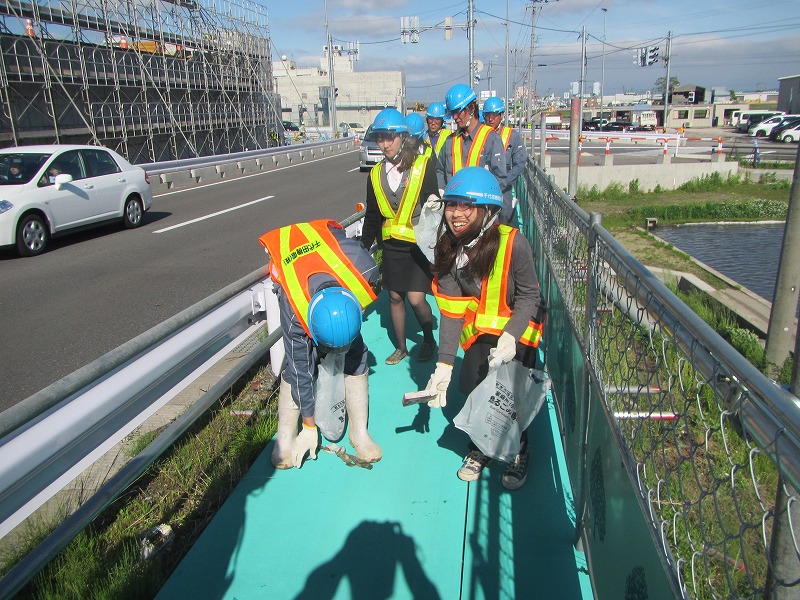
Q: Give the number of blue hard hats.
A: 7